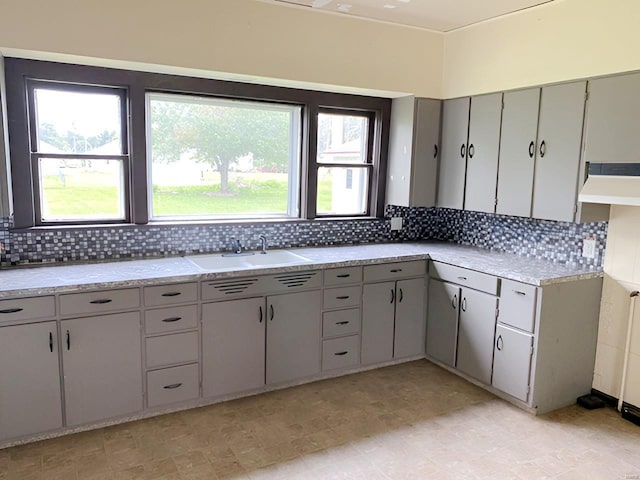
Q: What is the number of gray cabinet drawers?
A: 13